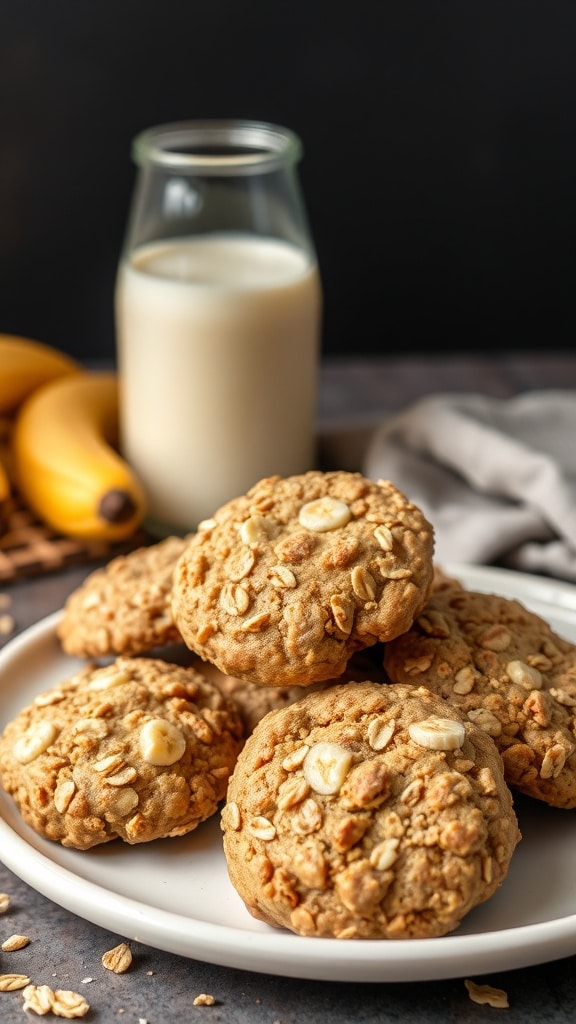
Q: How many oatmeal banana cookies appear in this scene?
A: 6